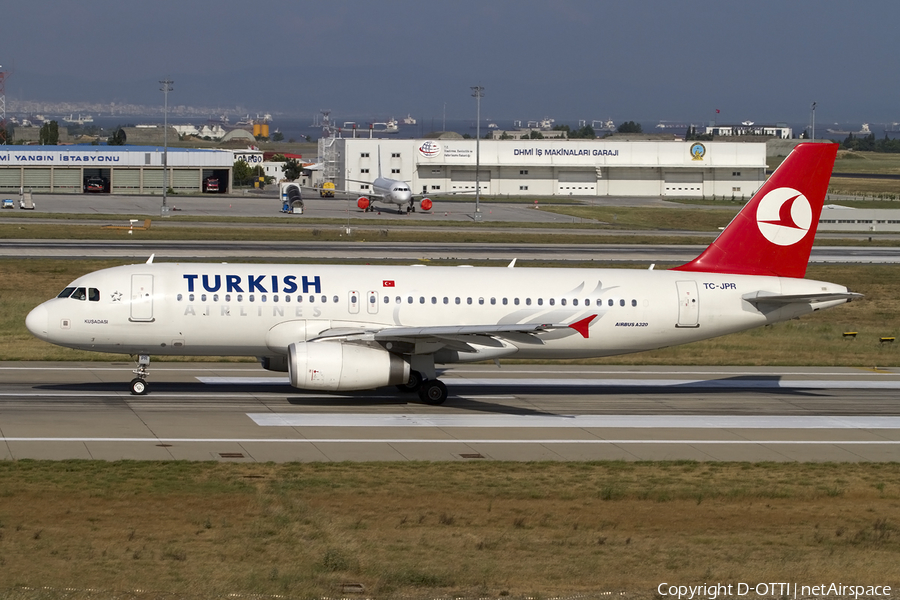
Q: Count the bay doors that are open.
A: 2